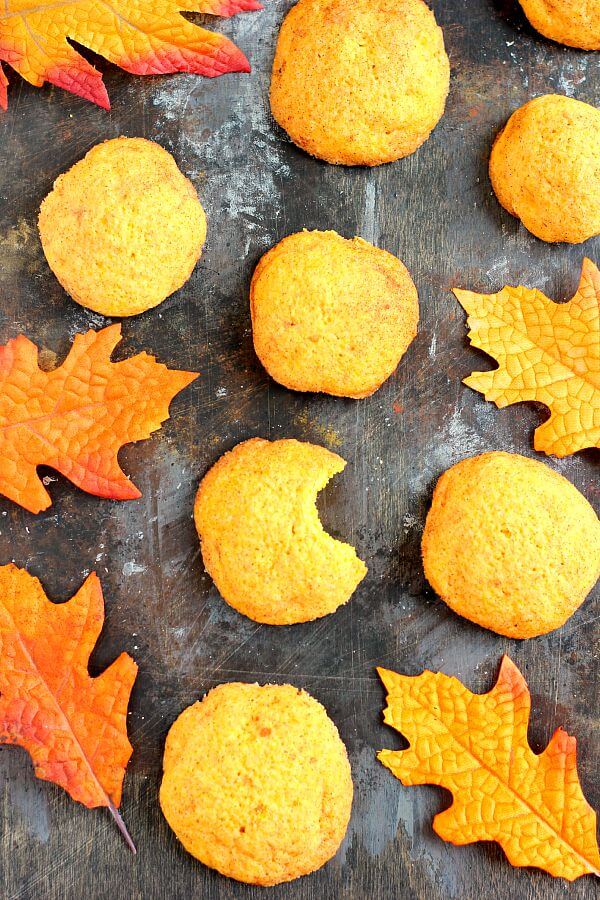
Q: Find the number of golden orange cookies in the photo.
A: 8